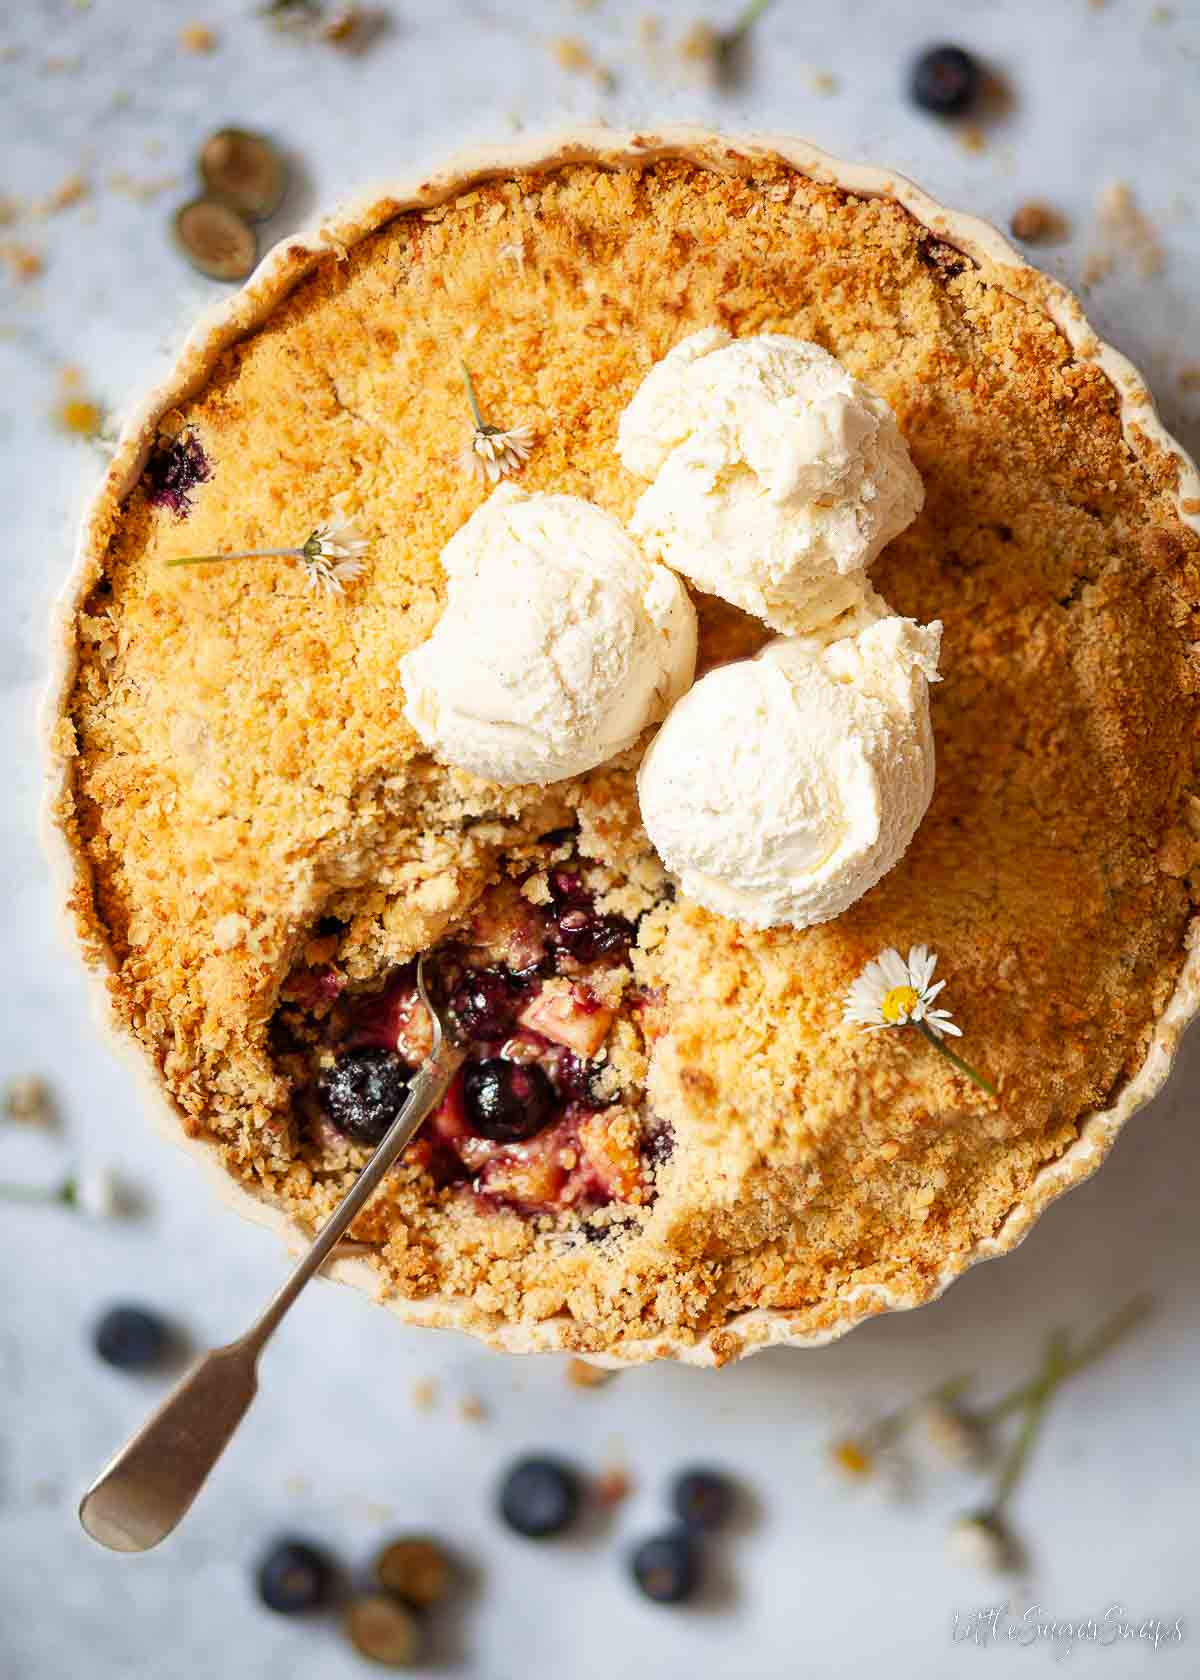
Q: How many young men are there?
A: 0